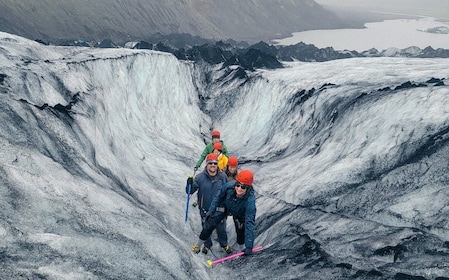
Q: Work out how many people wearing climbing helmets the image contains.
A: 5